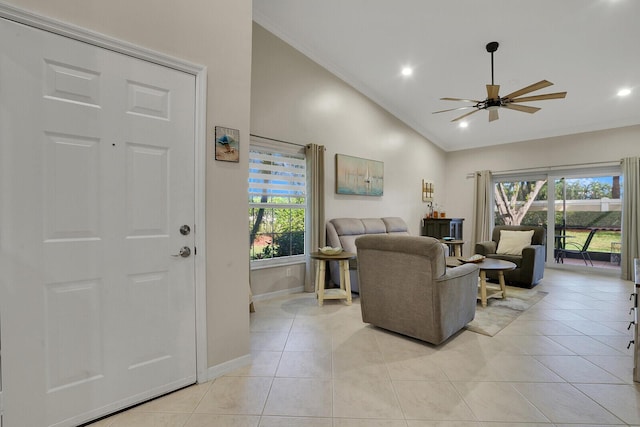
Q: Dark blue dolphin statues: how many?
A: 0